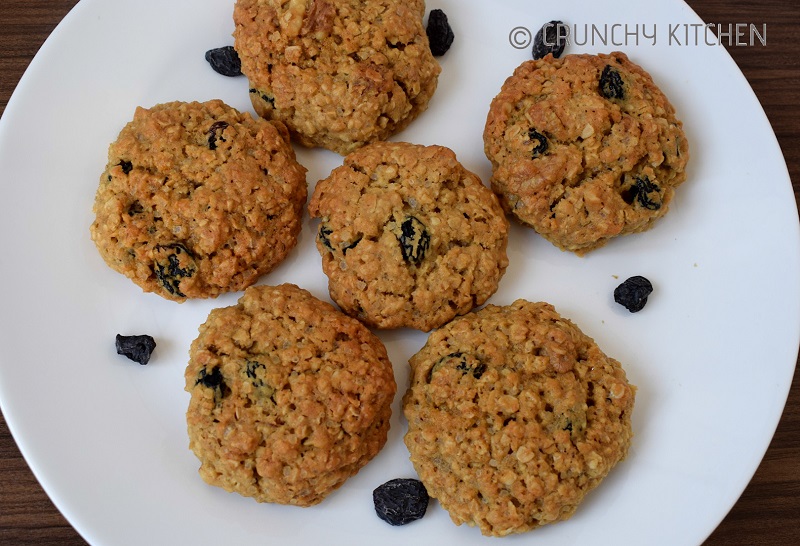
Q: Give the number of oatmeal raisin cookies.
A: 6